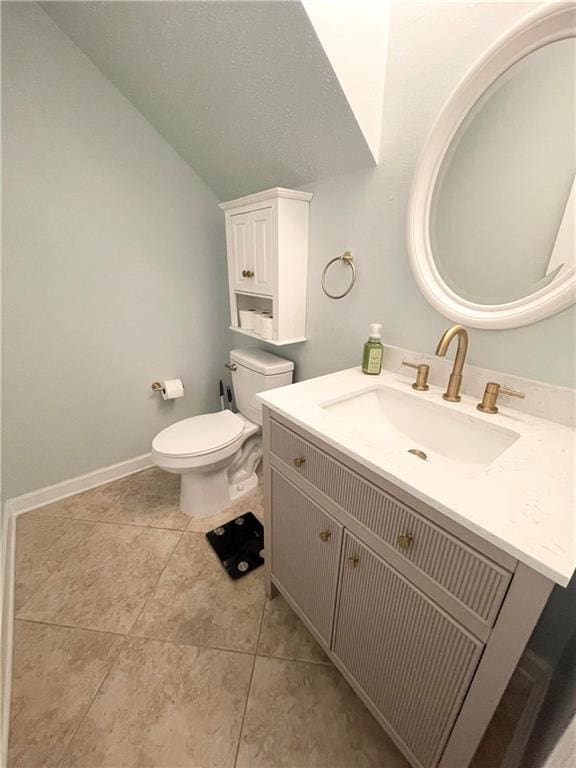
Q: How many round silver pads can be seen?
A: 4